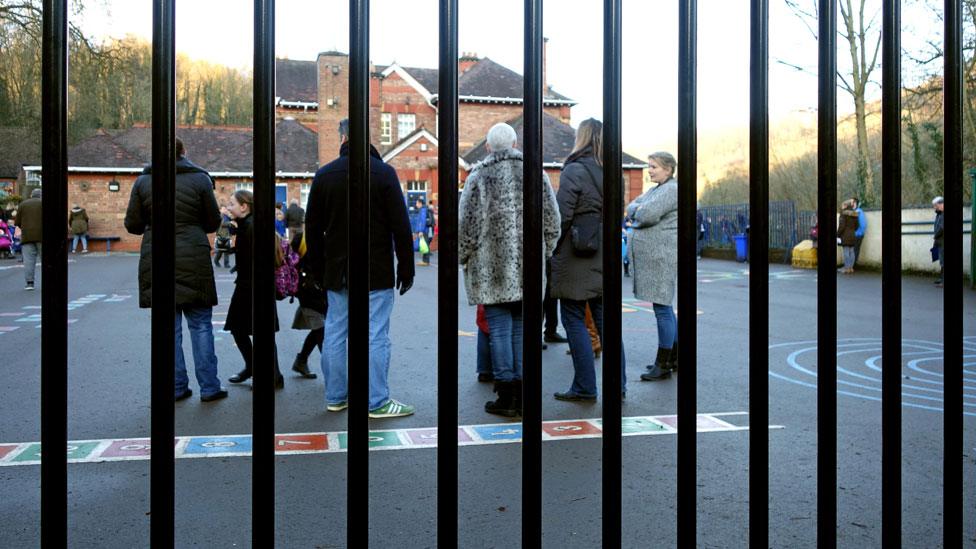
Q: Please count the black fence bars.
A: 12